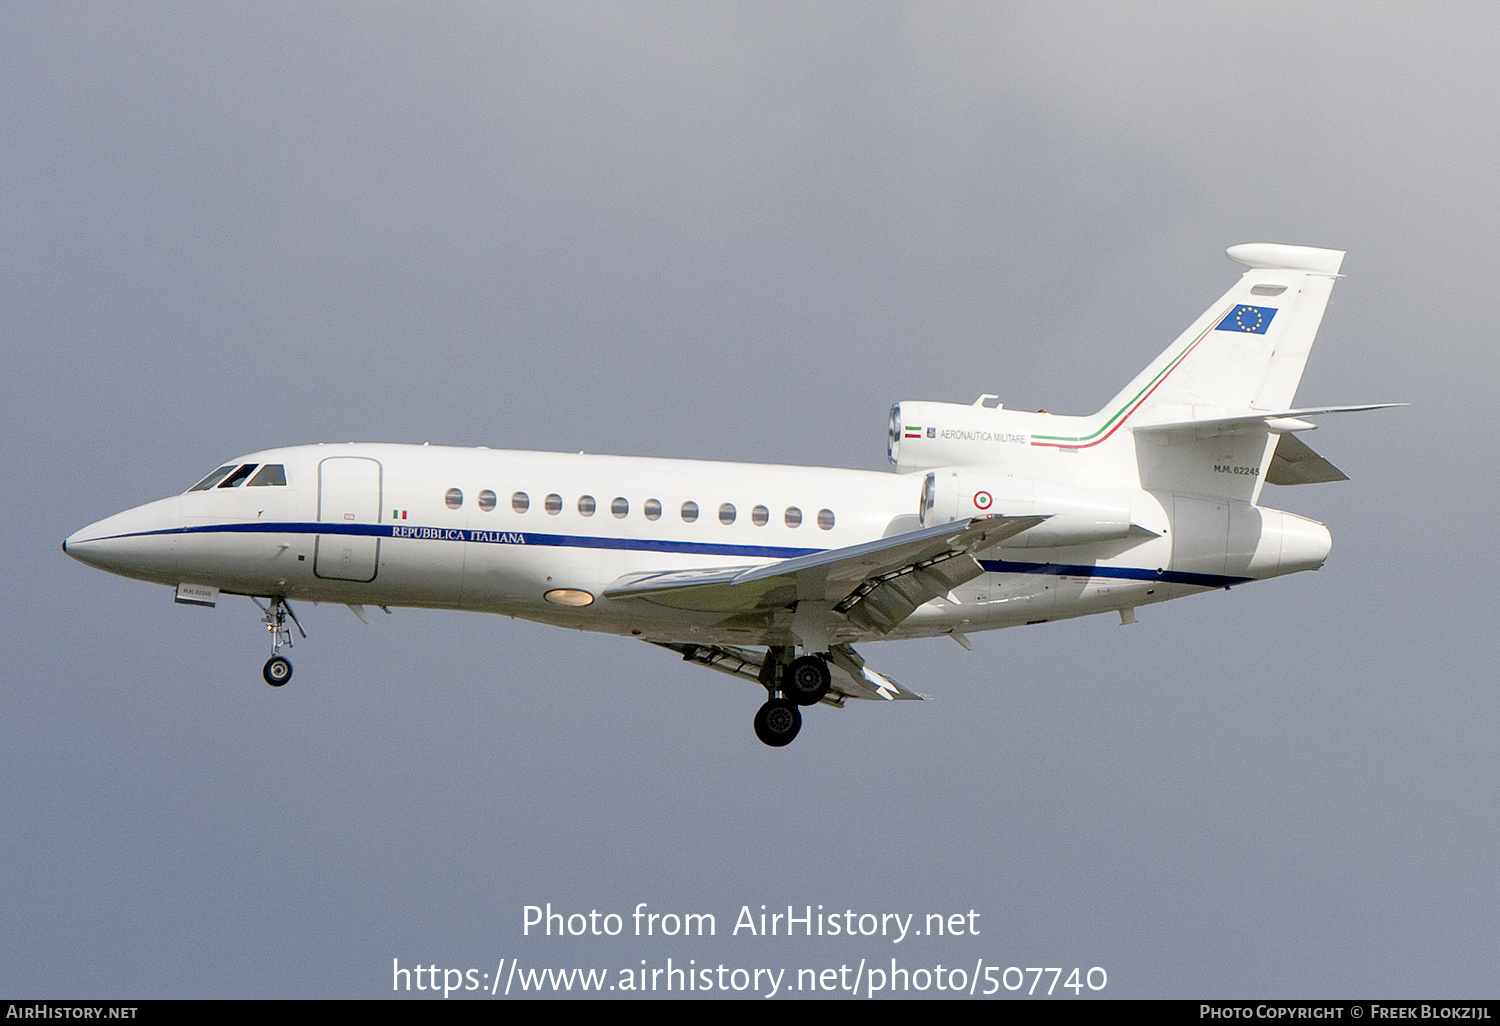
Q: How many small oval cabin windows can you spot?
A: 12